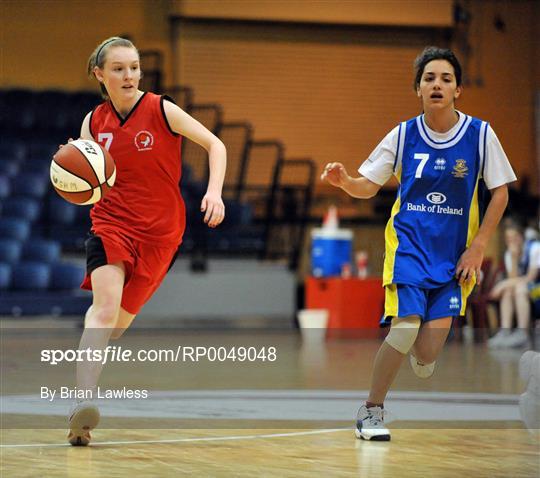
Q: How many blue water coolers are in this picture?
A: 1